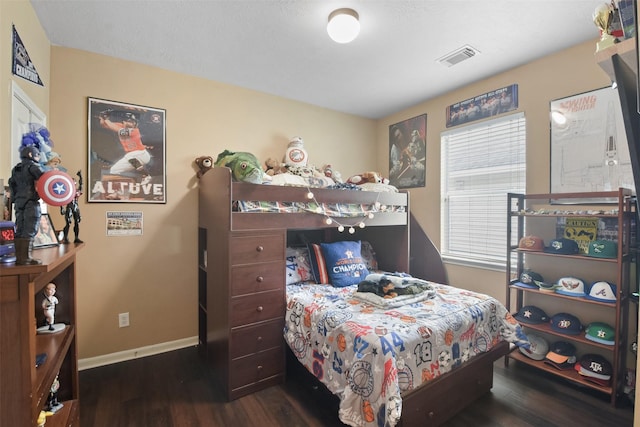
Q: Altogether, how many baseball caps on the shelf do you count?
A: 12